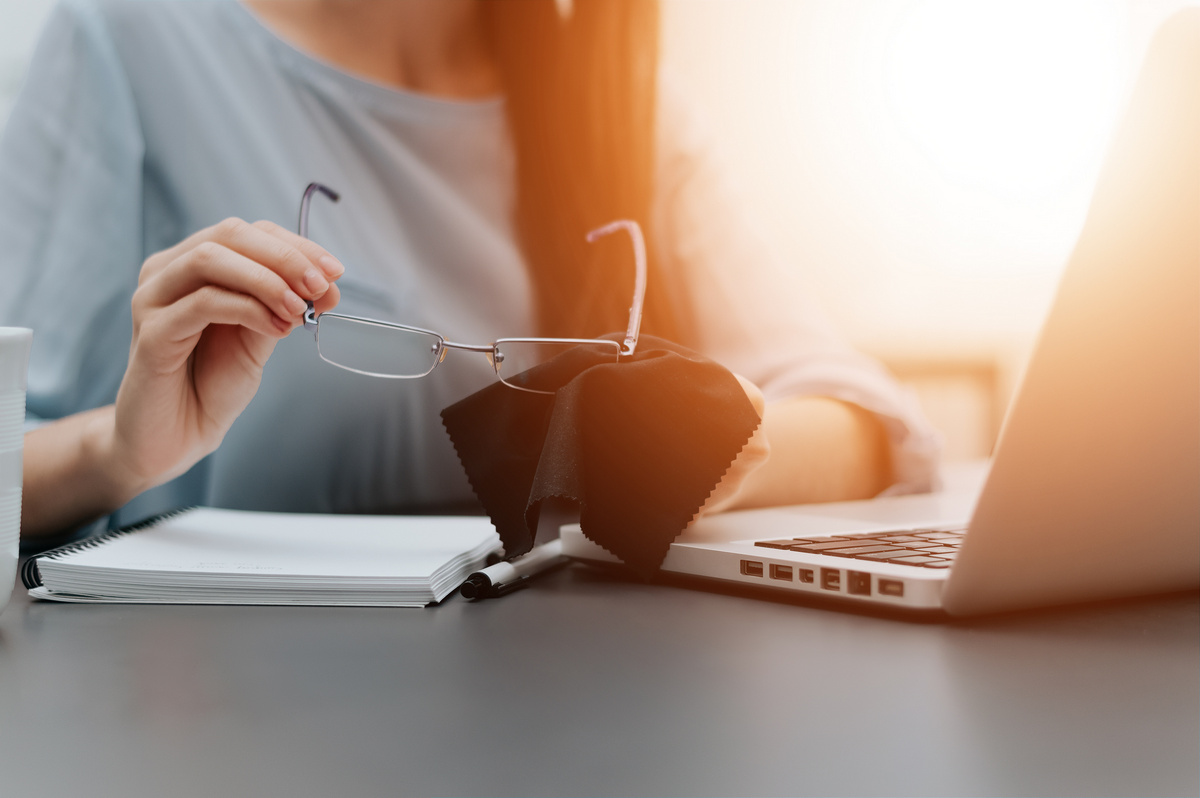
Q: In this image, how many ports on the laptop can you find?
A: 6